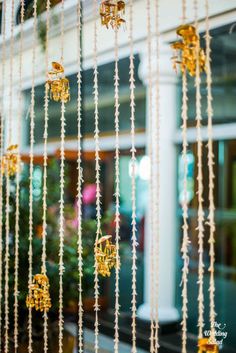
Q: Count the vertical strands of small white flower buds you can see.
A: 15